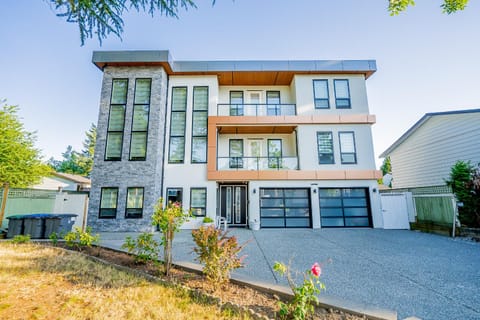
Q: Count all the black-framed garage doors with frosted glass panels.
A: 2